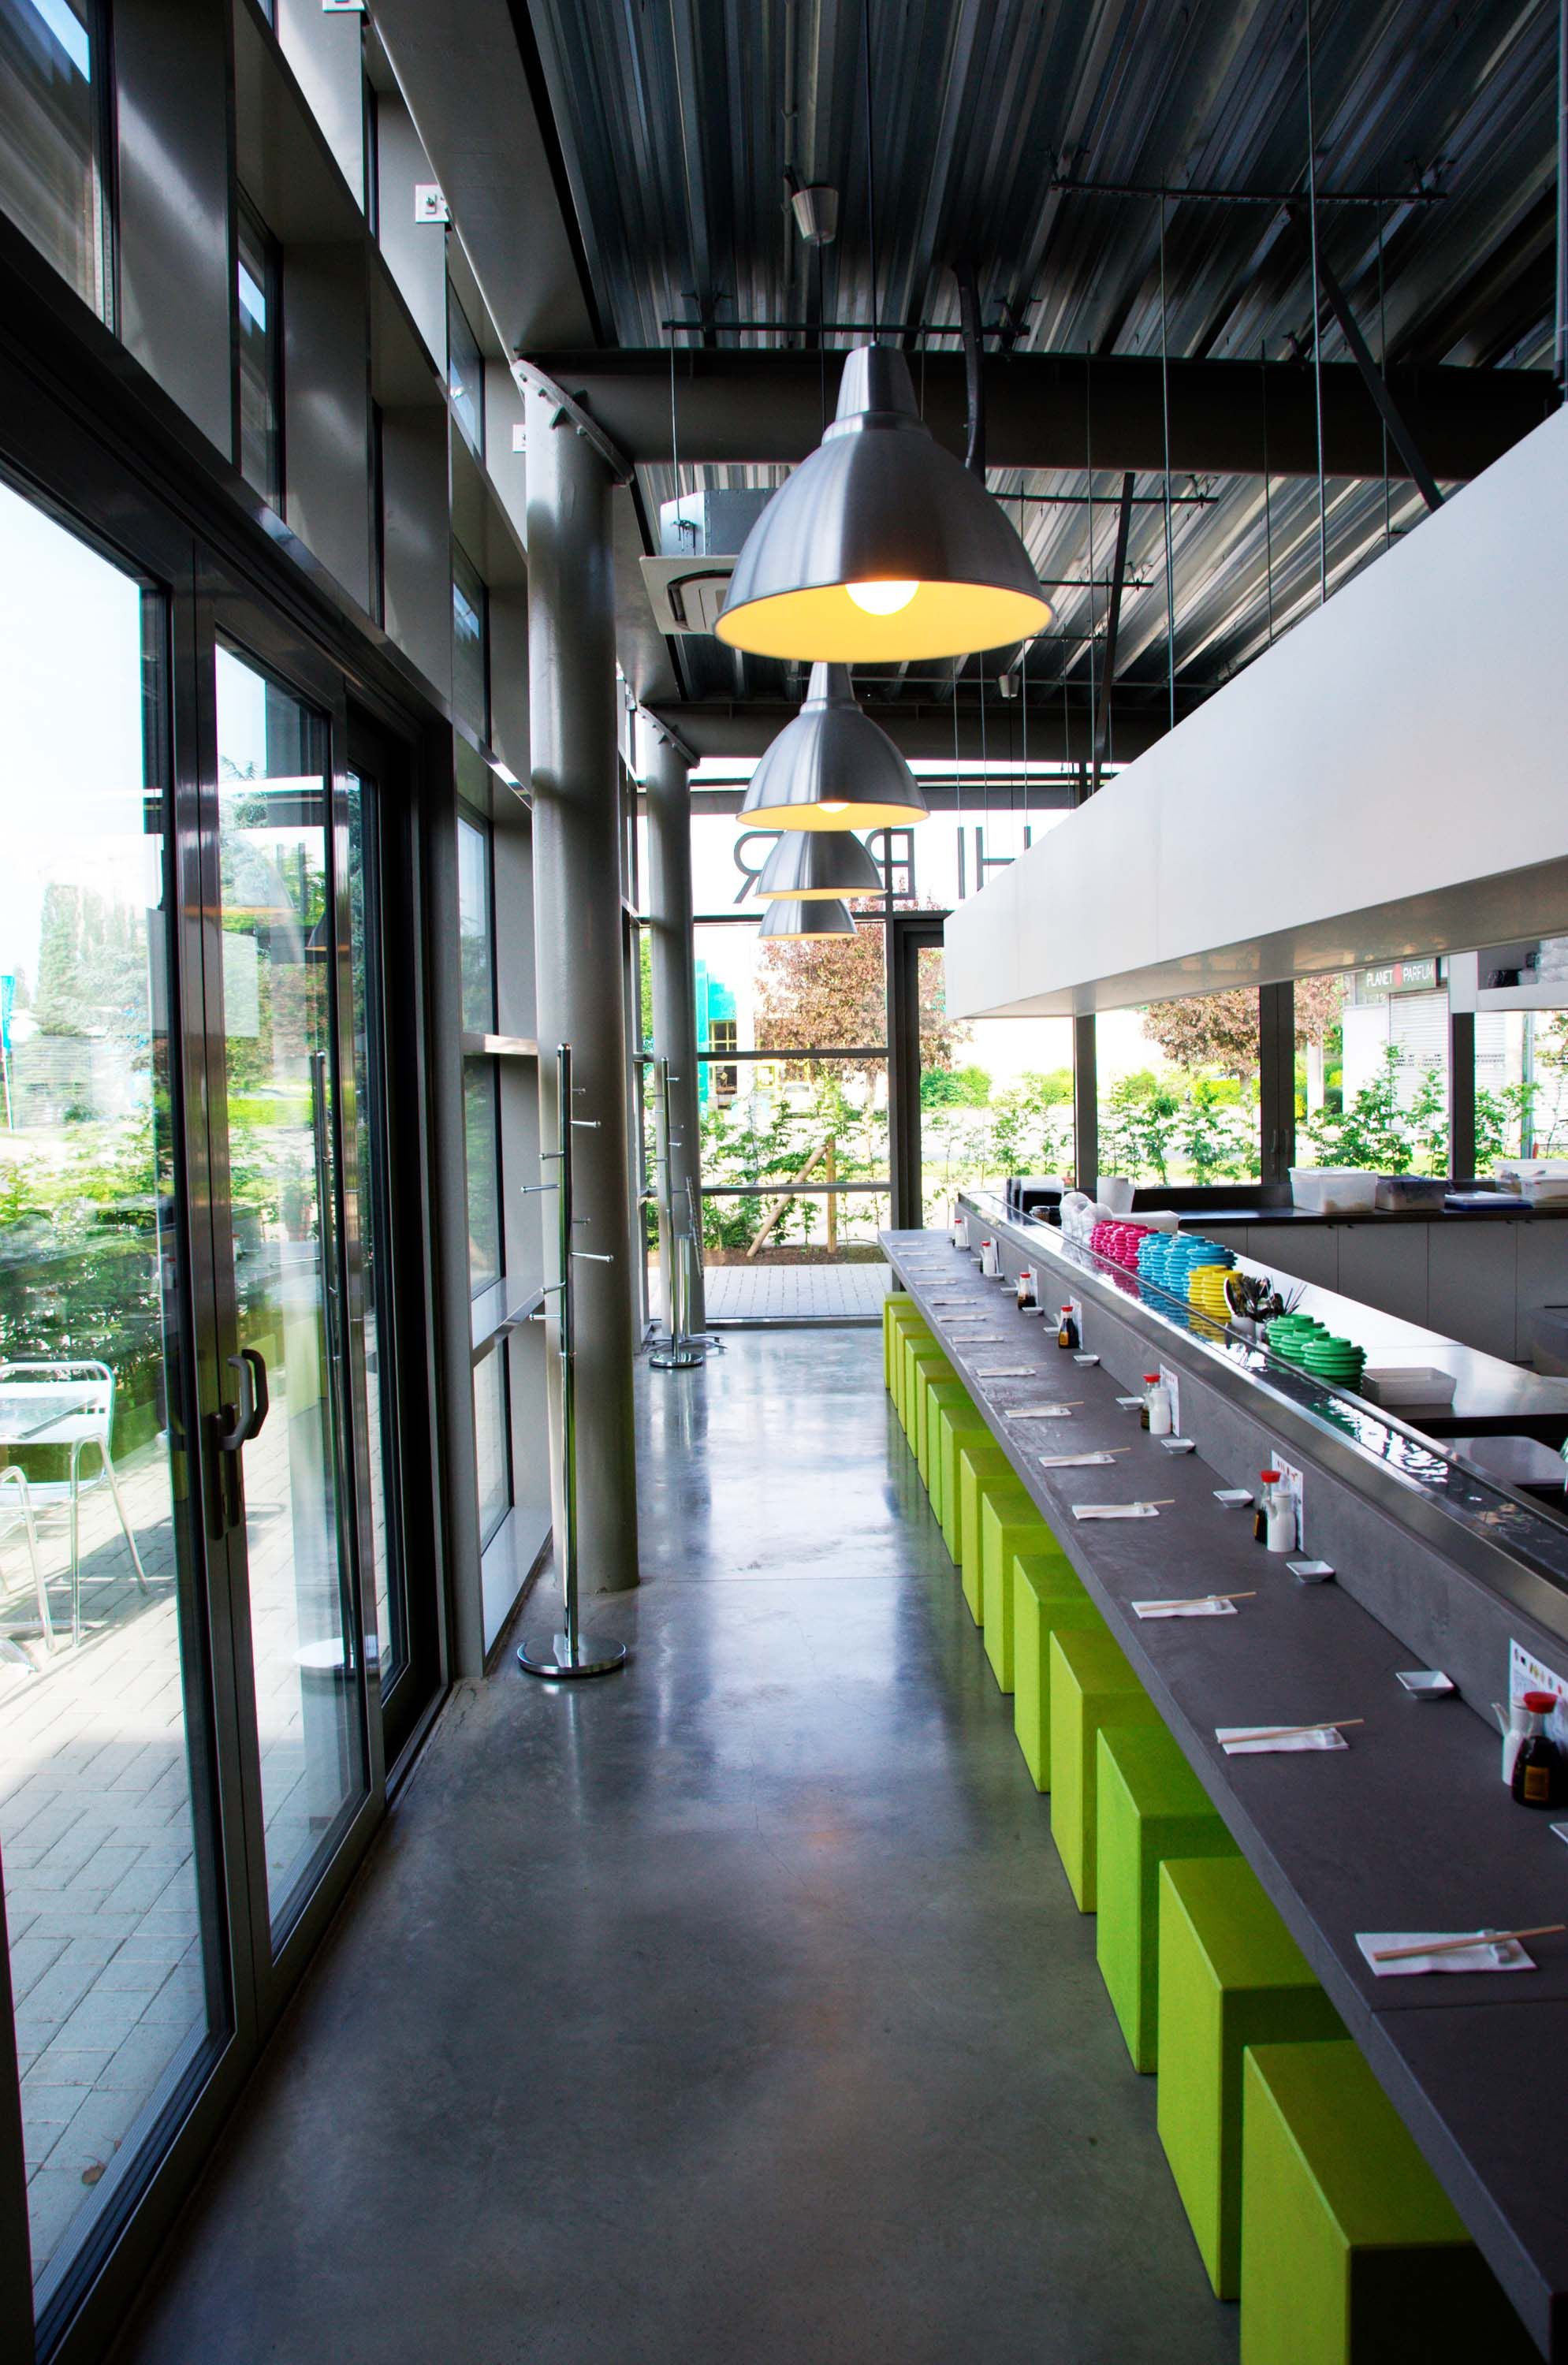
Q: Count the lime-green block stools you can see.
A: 14